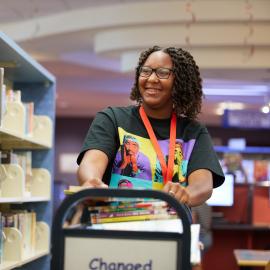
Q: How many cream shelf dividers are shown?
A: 6